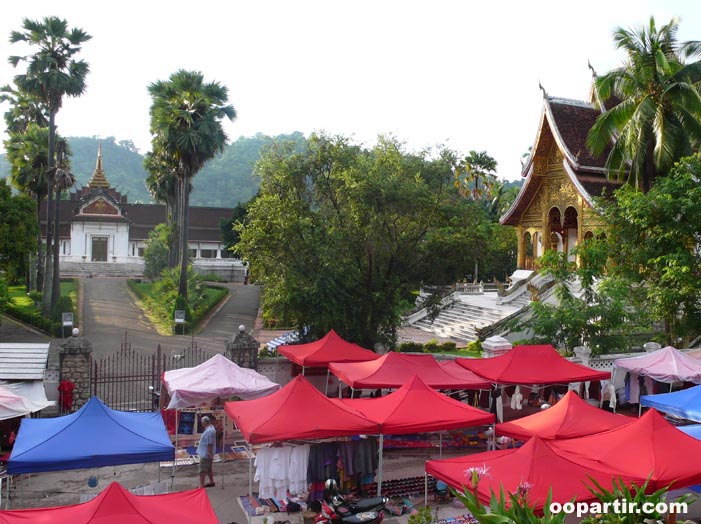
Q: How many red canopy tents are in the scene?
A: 9